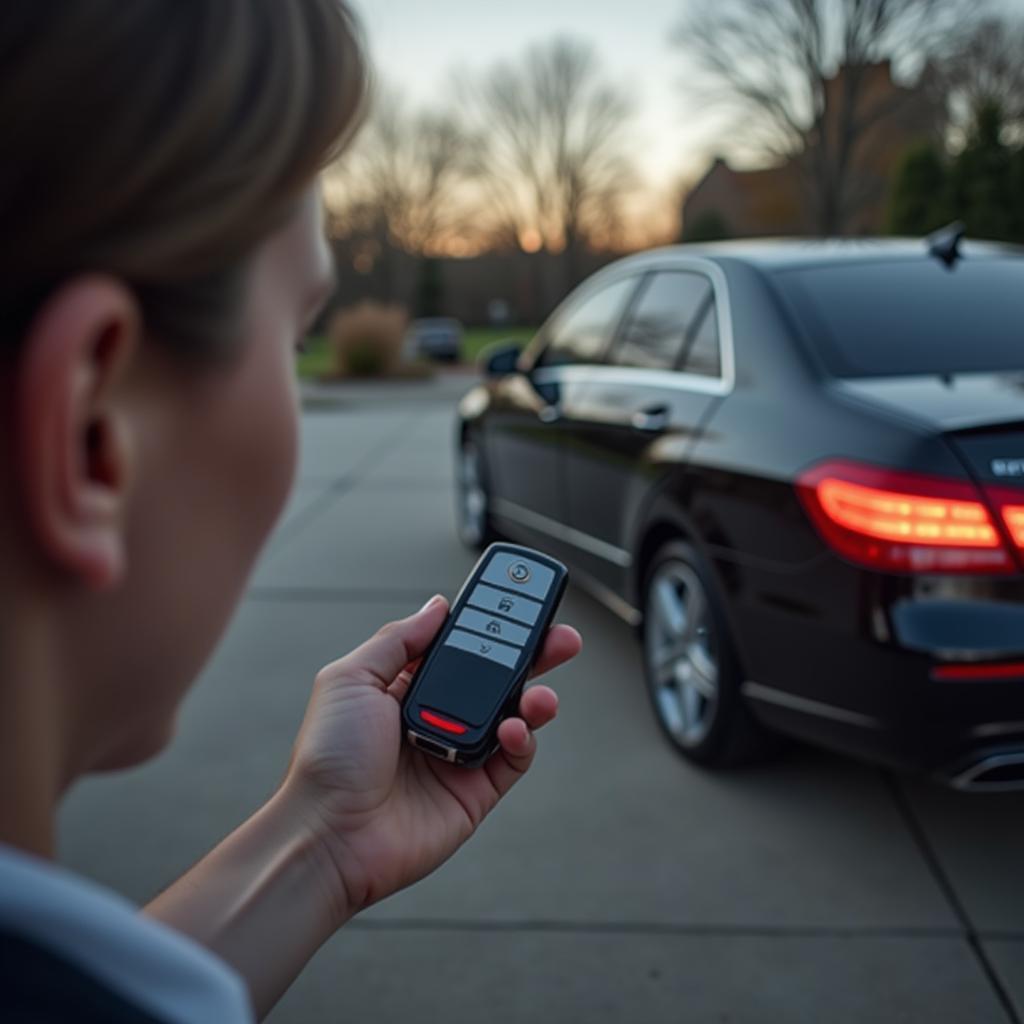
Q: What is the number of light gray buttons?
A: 4